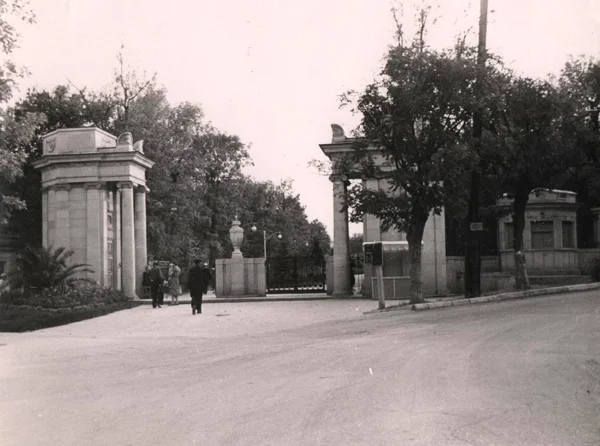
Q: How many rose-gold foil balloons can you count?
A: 0